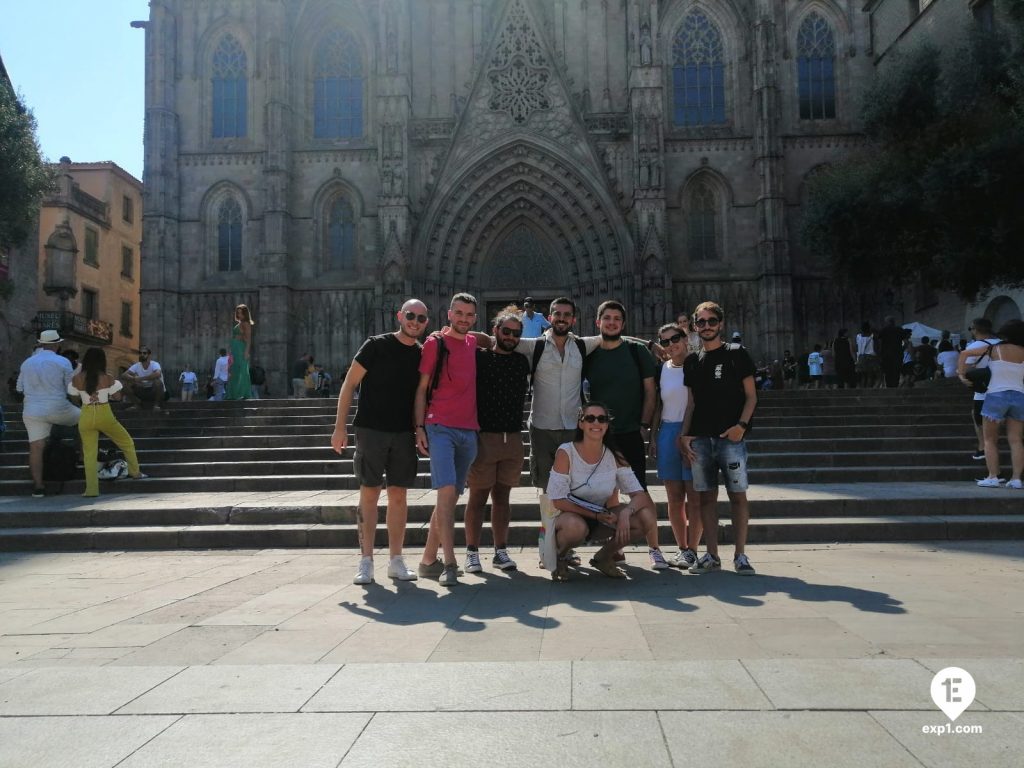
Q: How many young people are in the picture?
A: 8